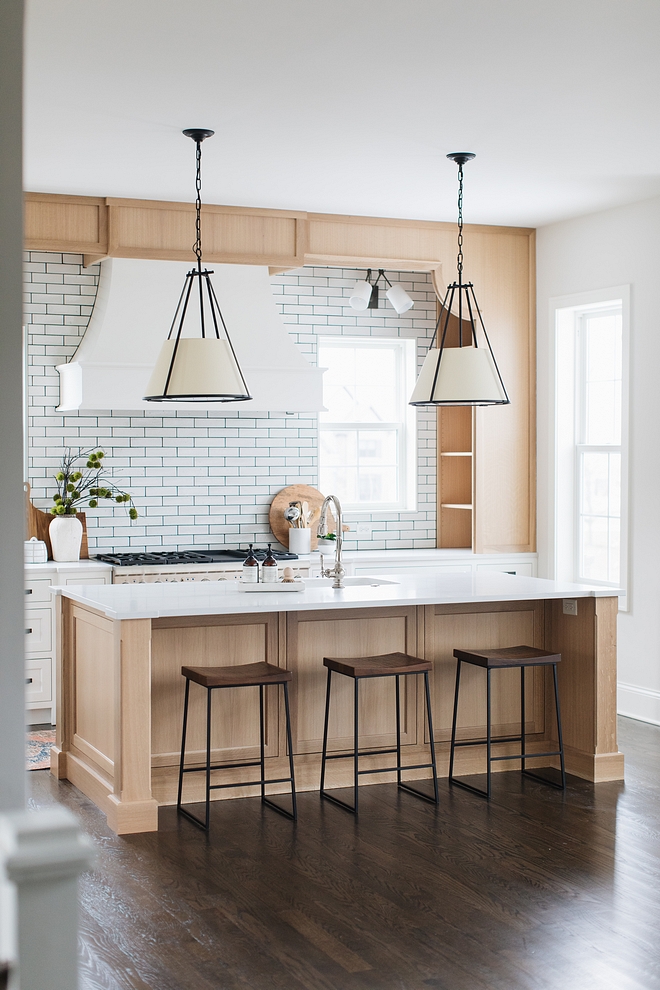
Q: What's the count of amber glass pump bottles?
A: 2